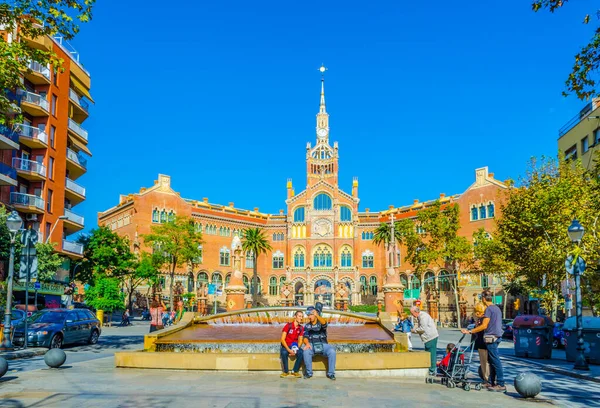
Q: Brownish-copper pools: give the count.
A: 1